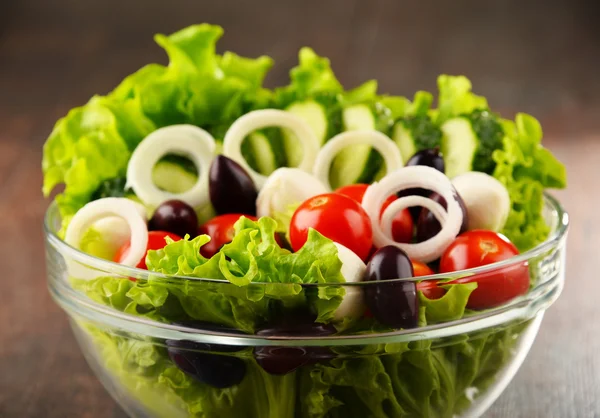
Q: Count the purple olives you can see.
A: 7